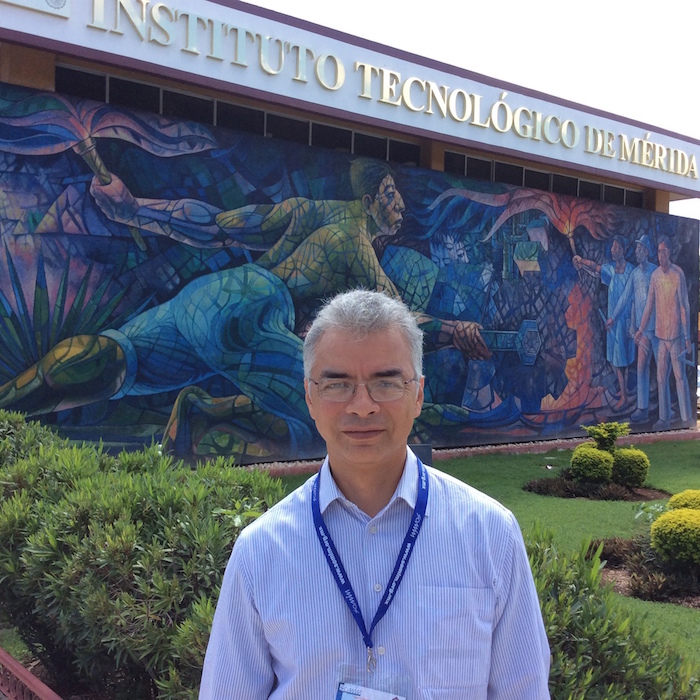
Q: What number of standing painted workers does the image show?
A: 3